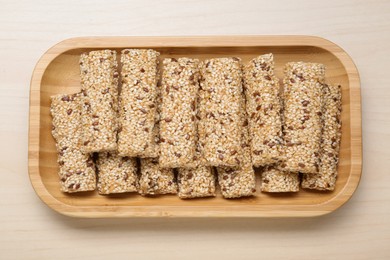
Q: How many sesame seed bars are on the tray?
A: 13